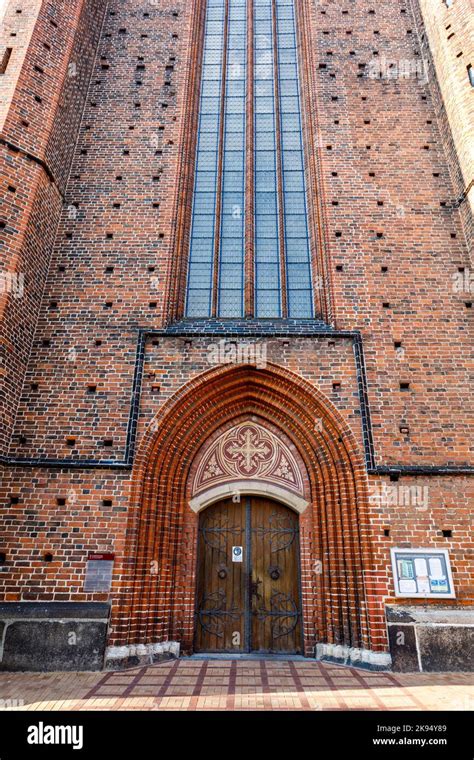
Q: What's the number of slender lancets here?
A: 4